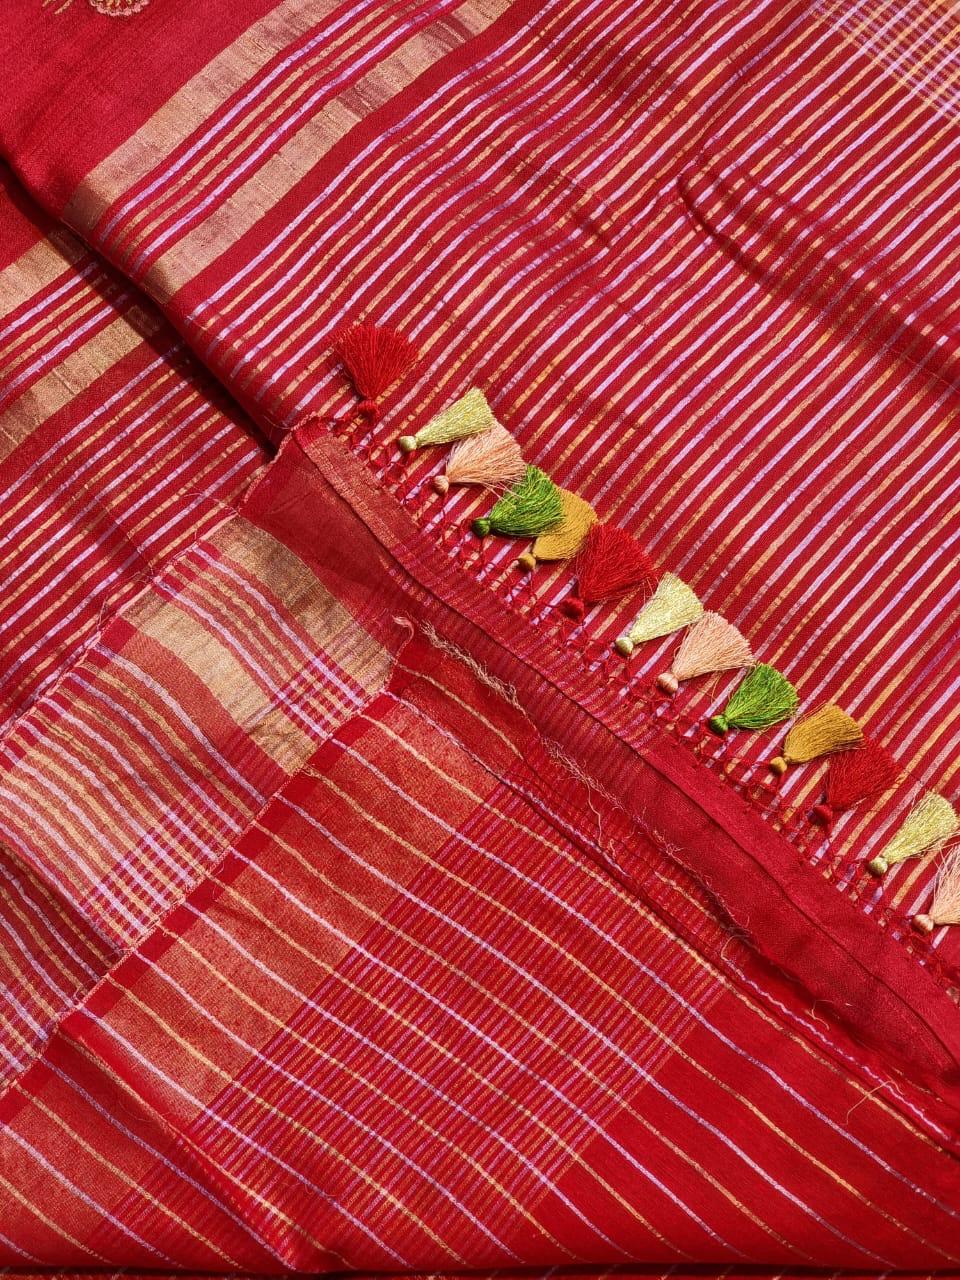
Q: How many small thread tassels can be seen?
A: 13